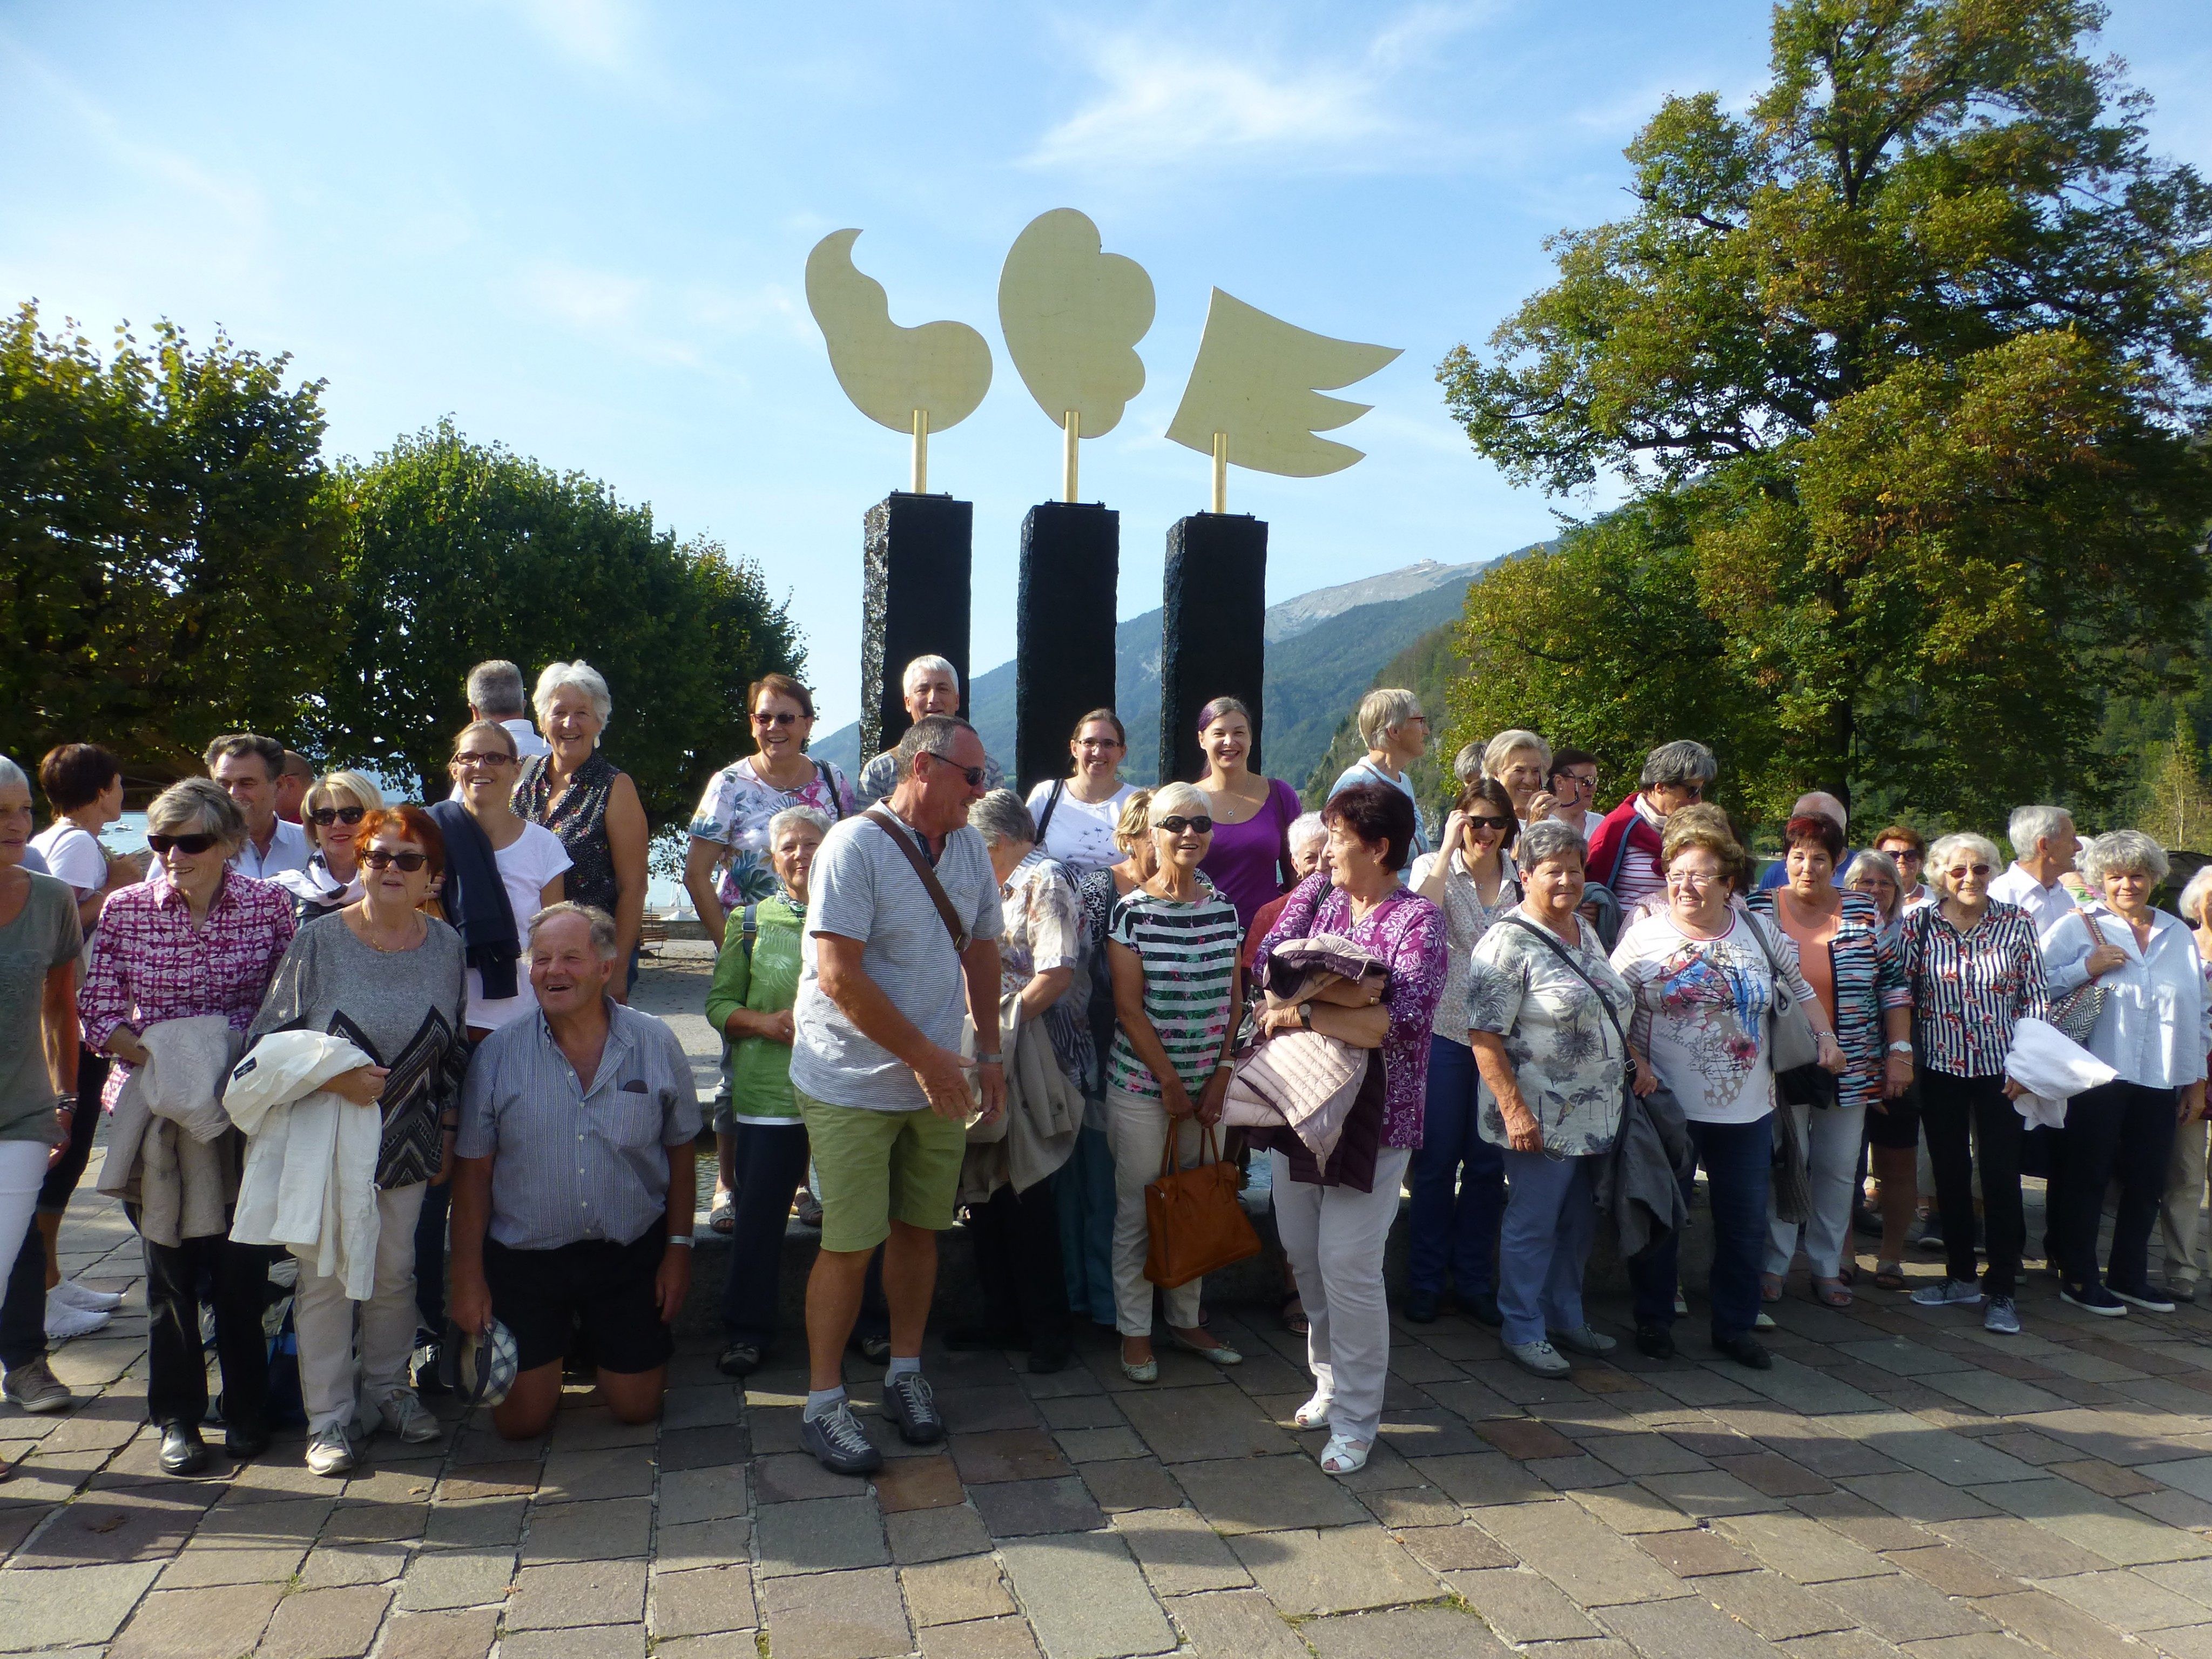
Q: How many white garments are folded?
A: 2